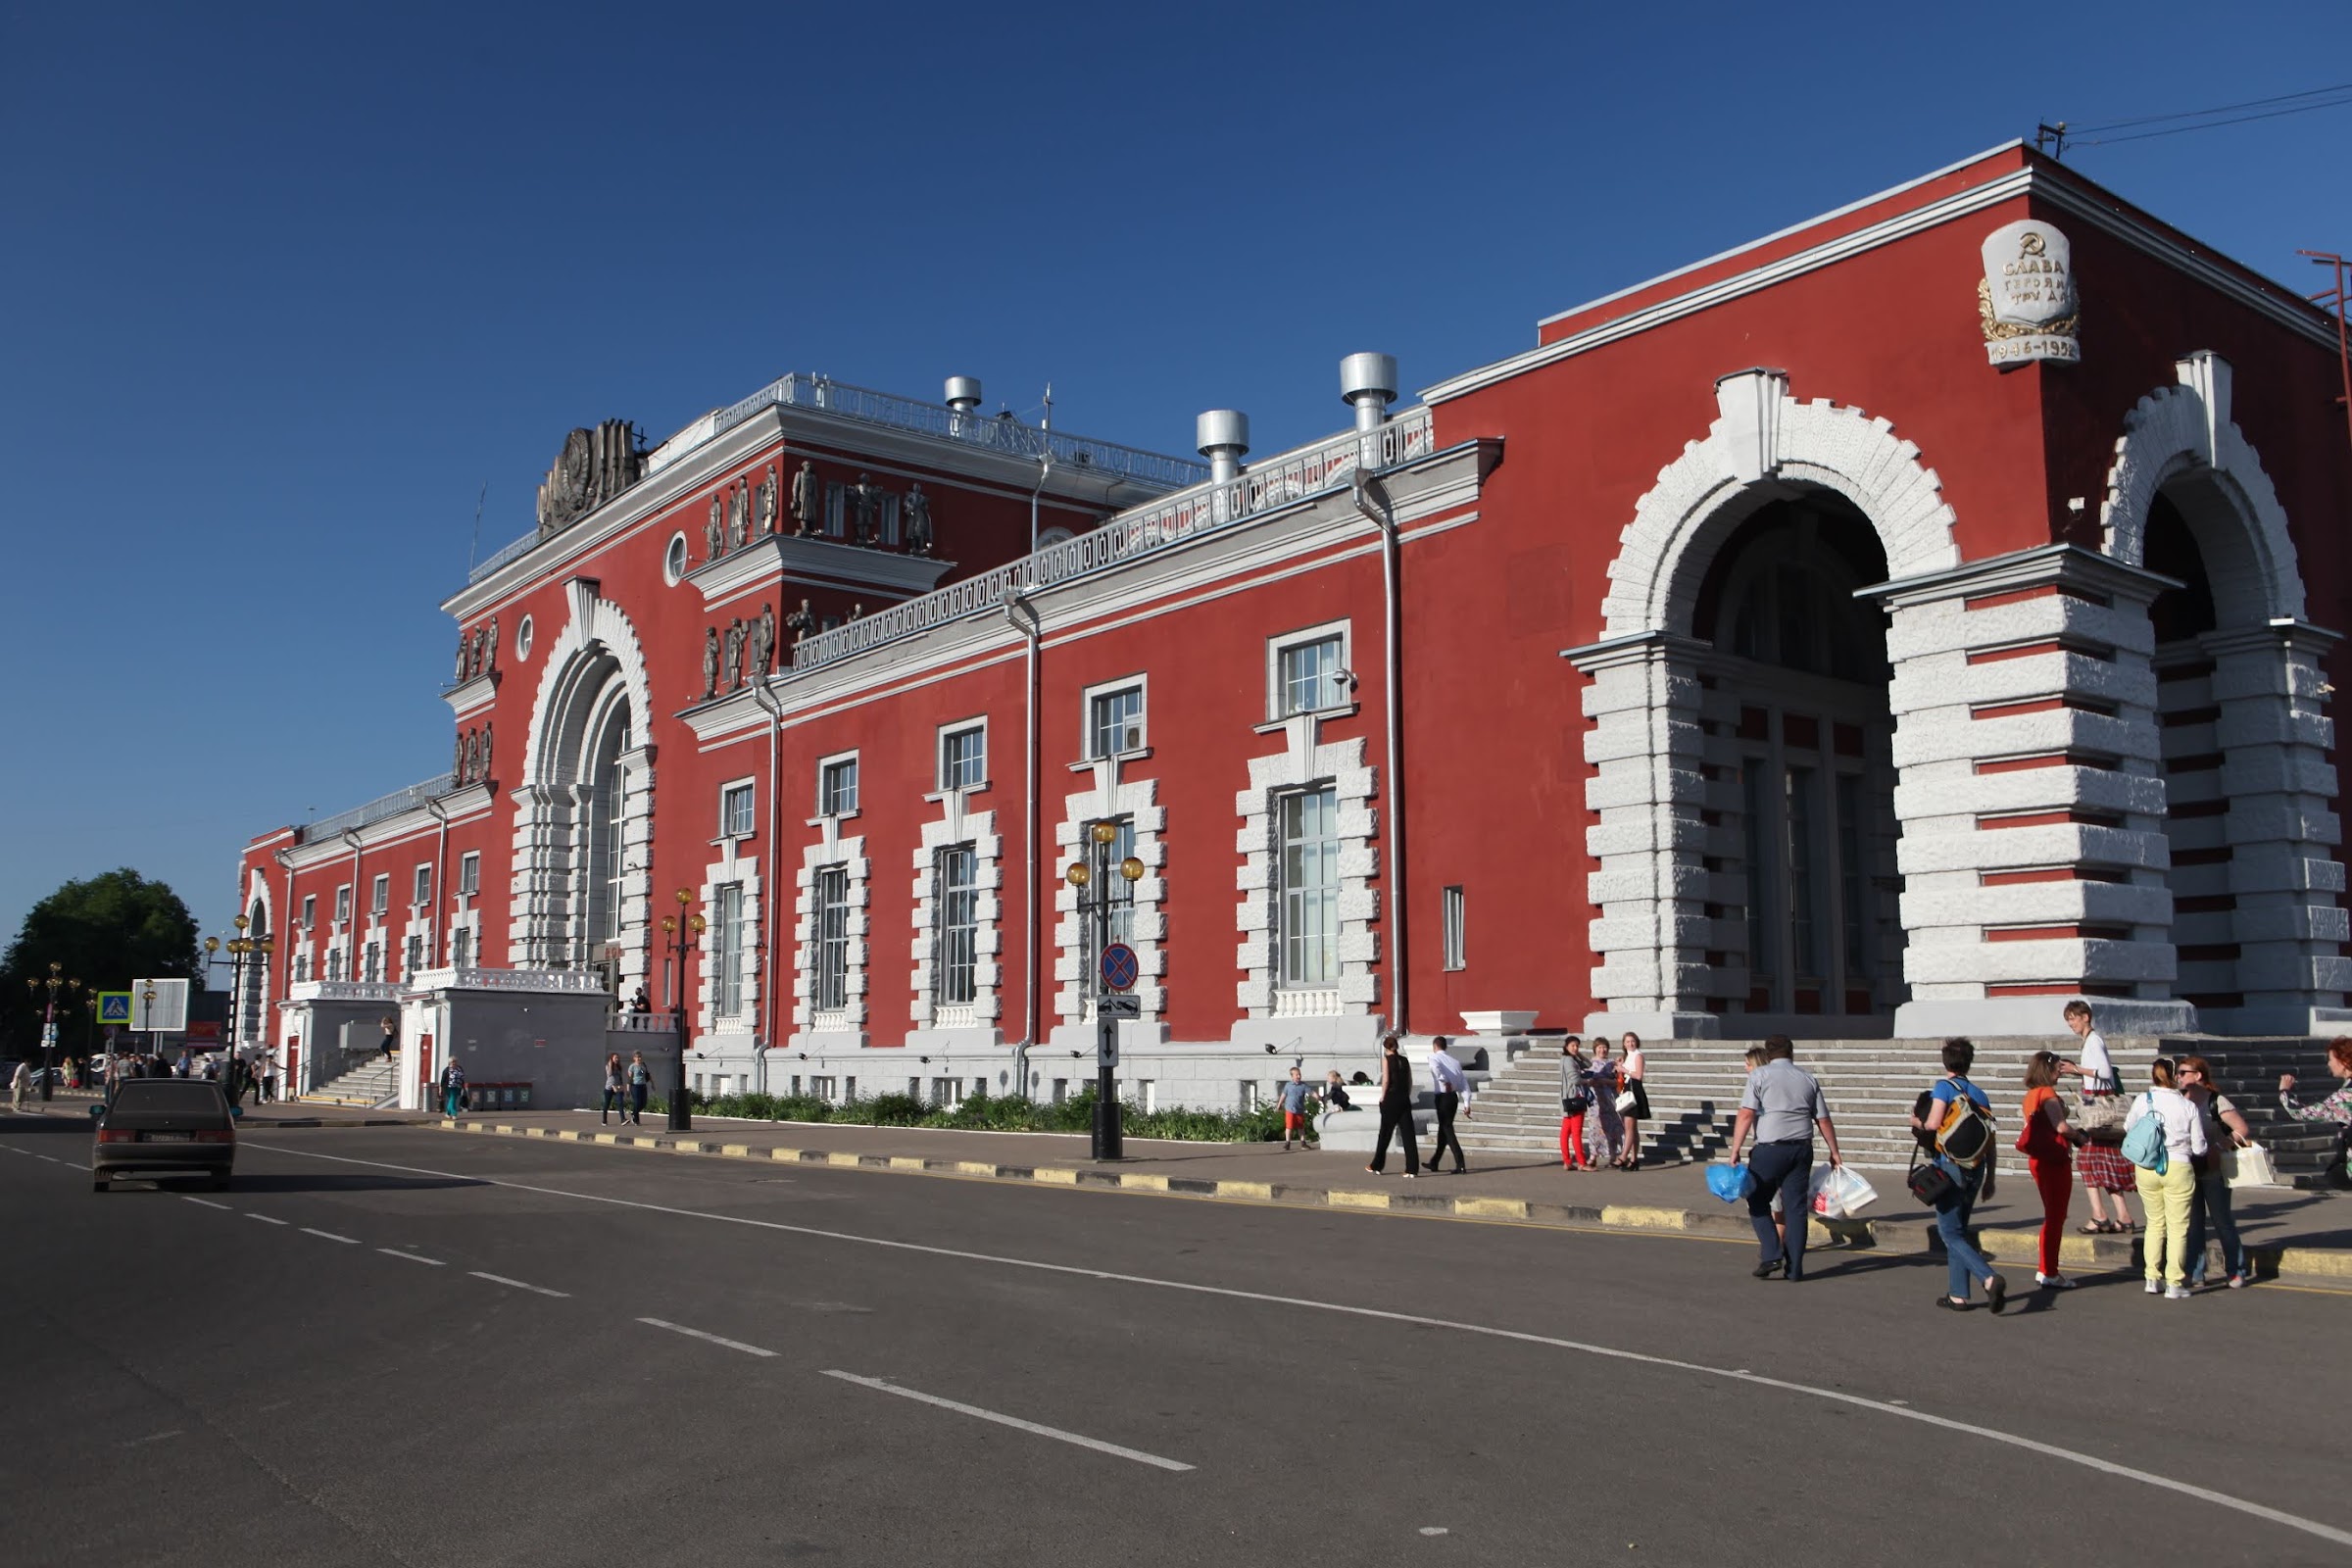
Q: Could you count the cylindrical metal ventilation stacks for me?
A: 3